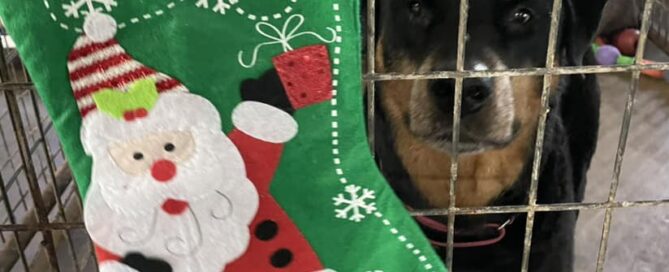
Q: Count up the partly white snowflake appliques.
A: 3